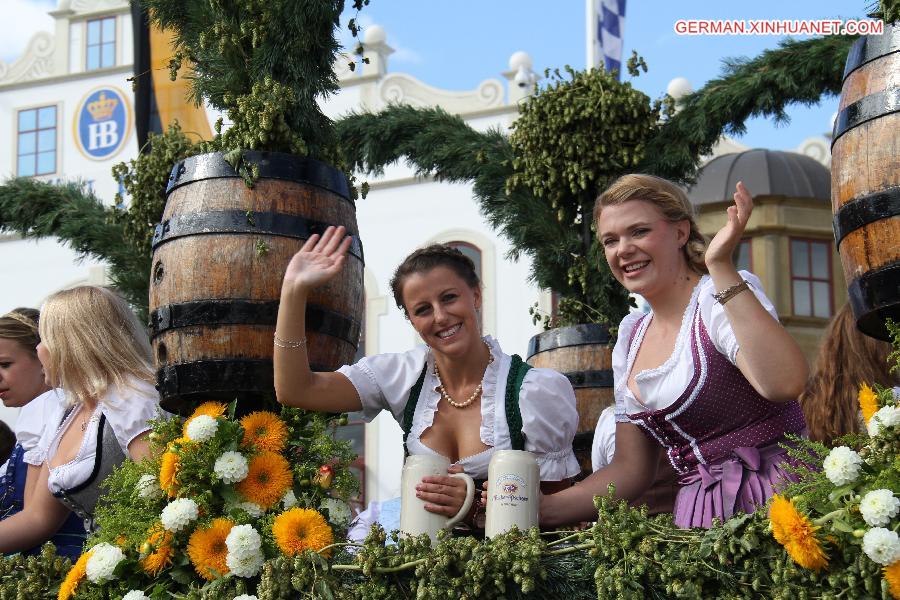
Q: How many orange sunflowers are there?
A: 11